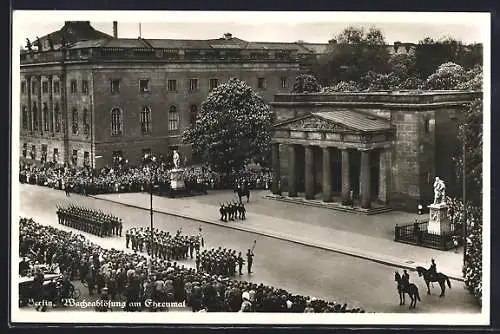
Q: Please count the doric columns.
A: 6